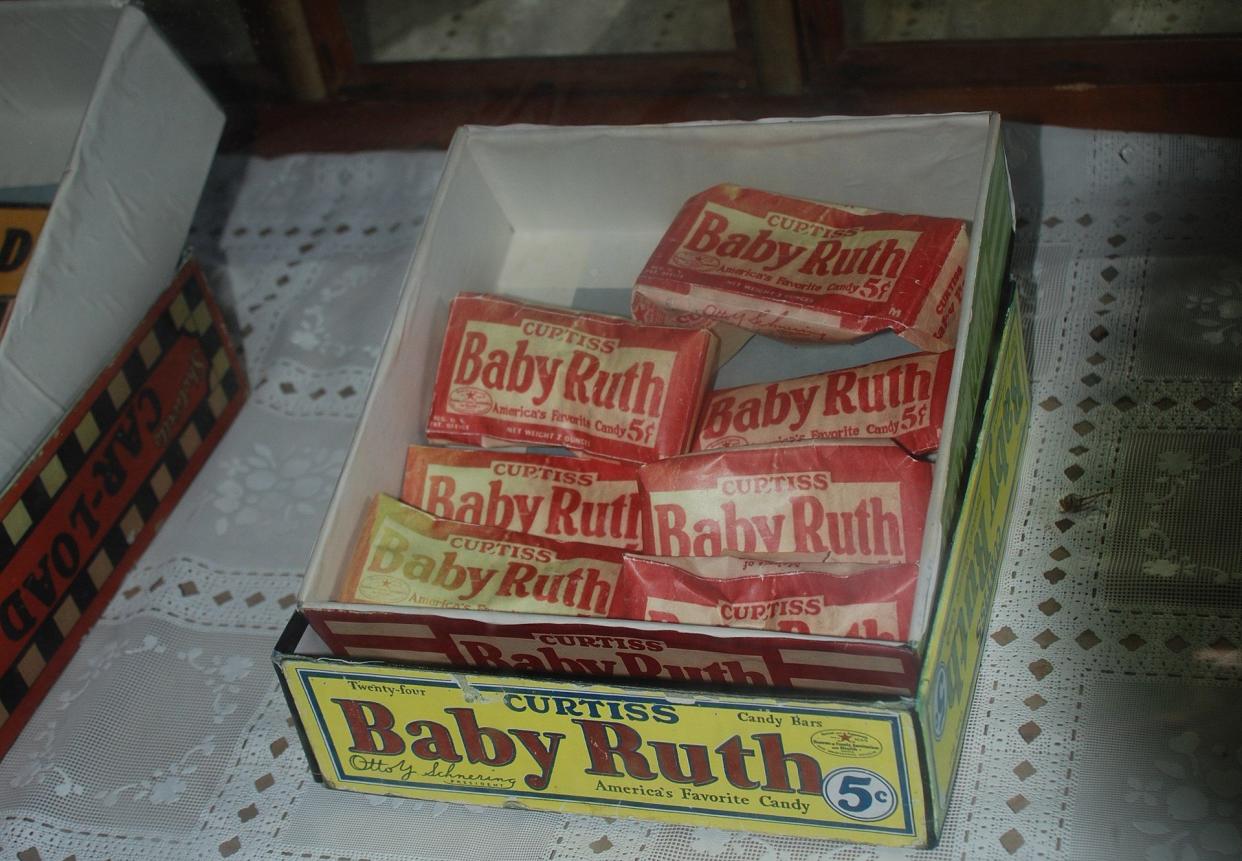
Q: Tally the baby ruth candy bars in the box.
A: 7